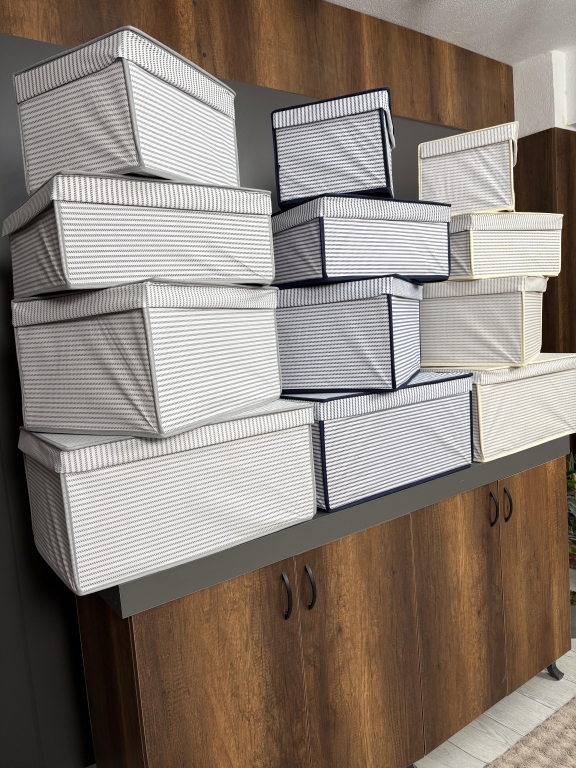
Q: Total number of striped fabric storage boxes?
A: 12